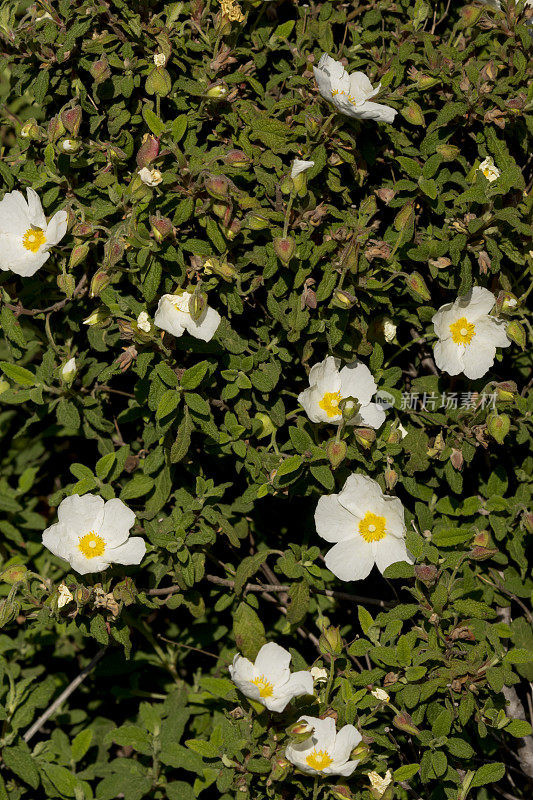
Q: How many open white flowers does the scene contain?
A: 9